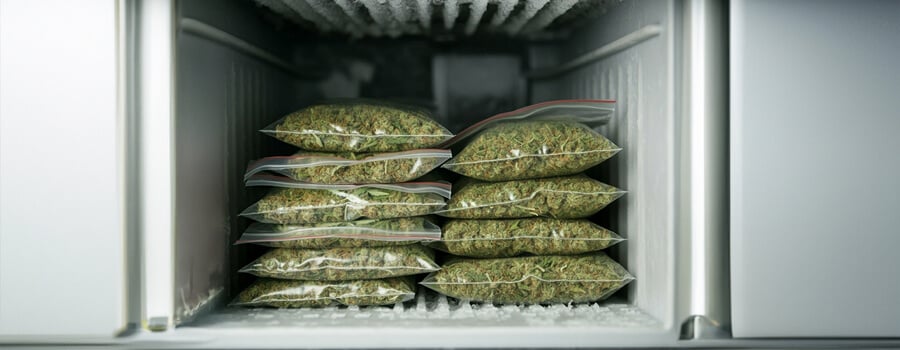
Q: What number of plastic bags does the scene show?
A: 10